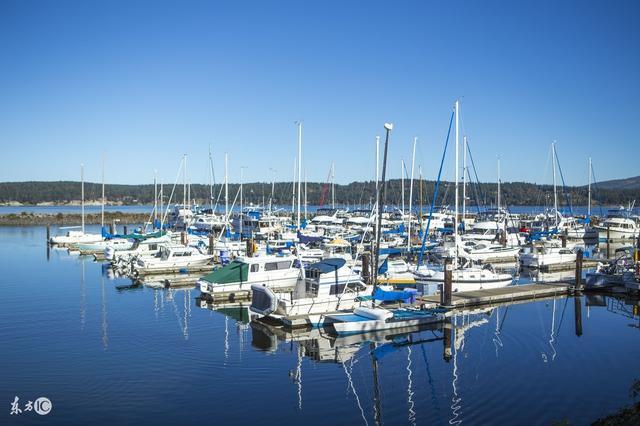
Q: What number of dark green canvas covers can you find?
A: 1